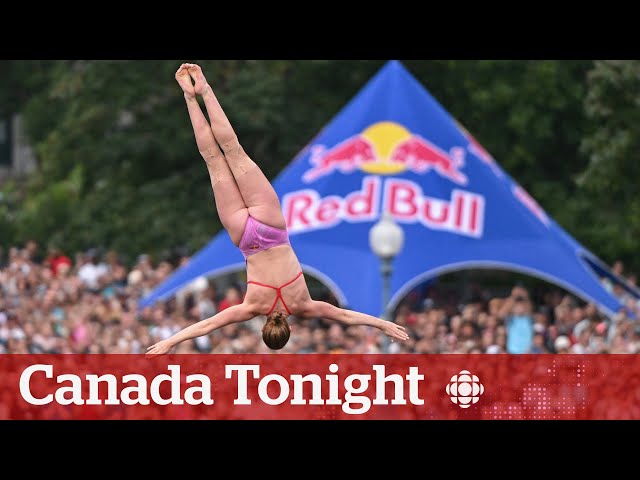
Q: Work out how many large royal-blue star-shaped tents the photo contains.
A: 1